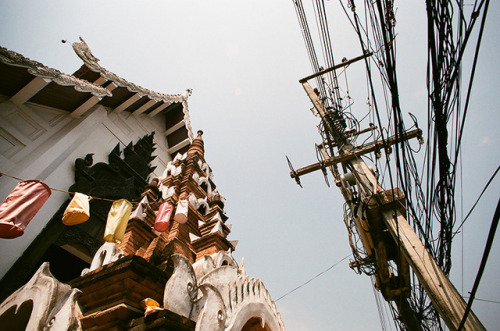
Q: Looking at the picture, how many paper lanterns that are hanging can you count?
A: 5